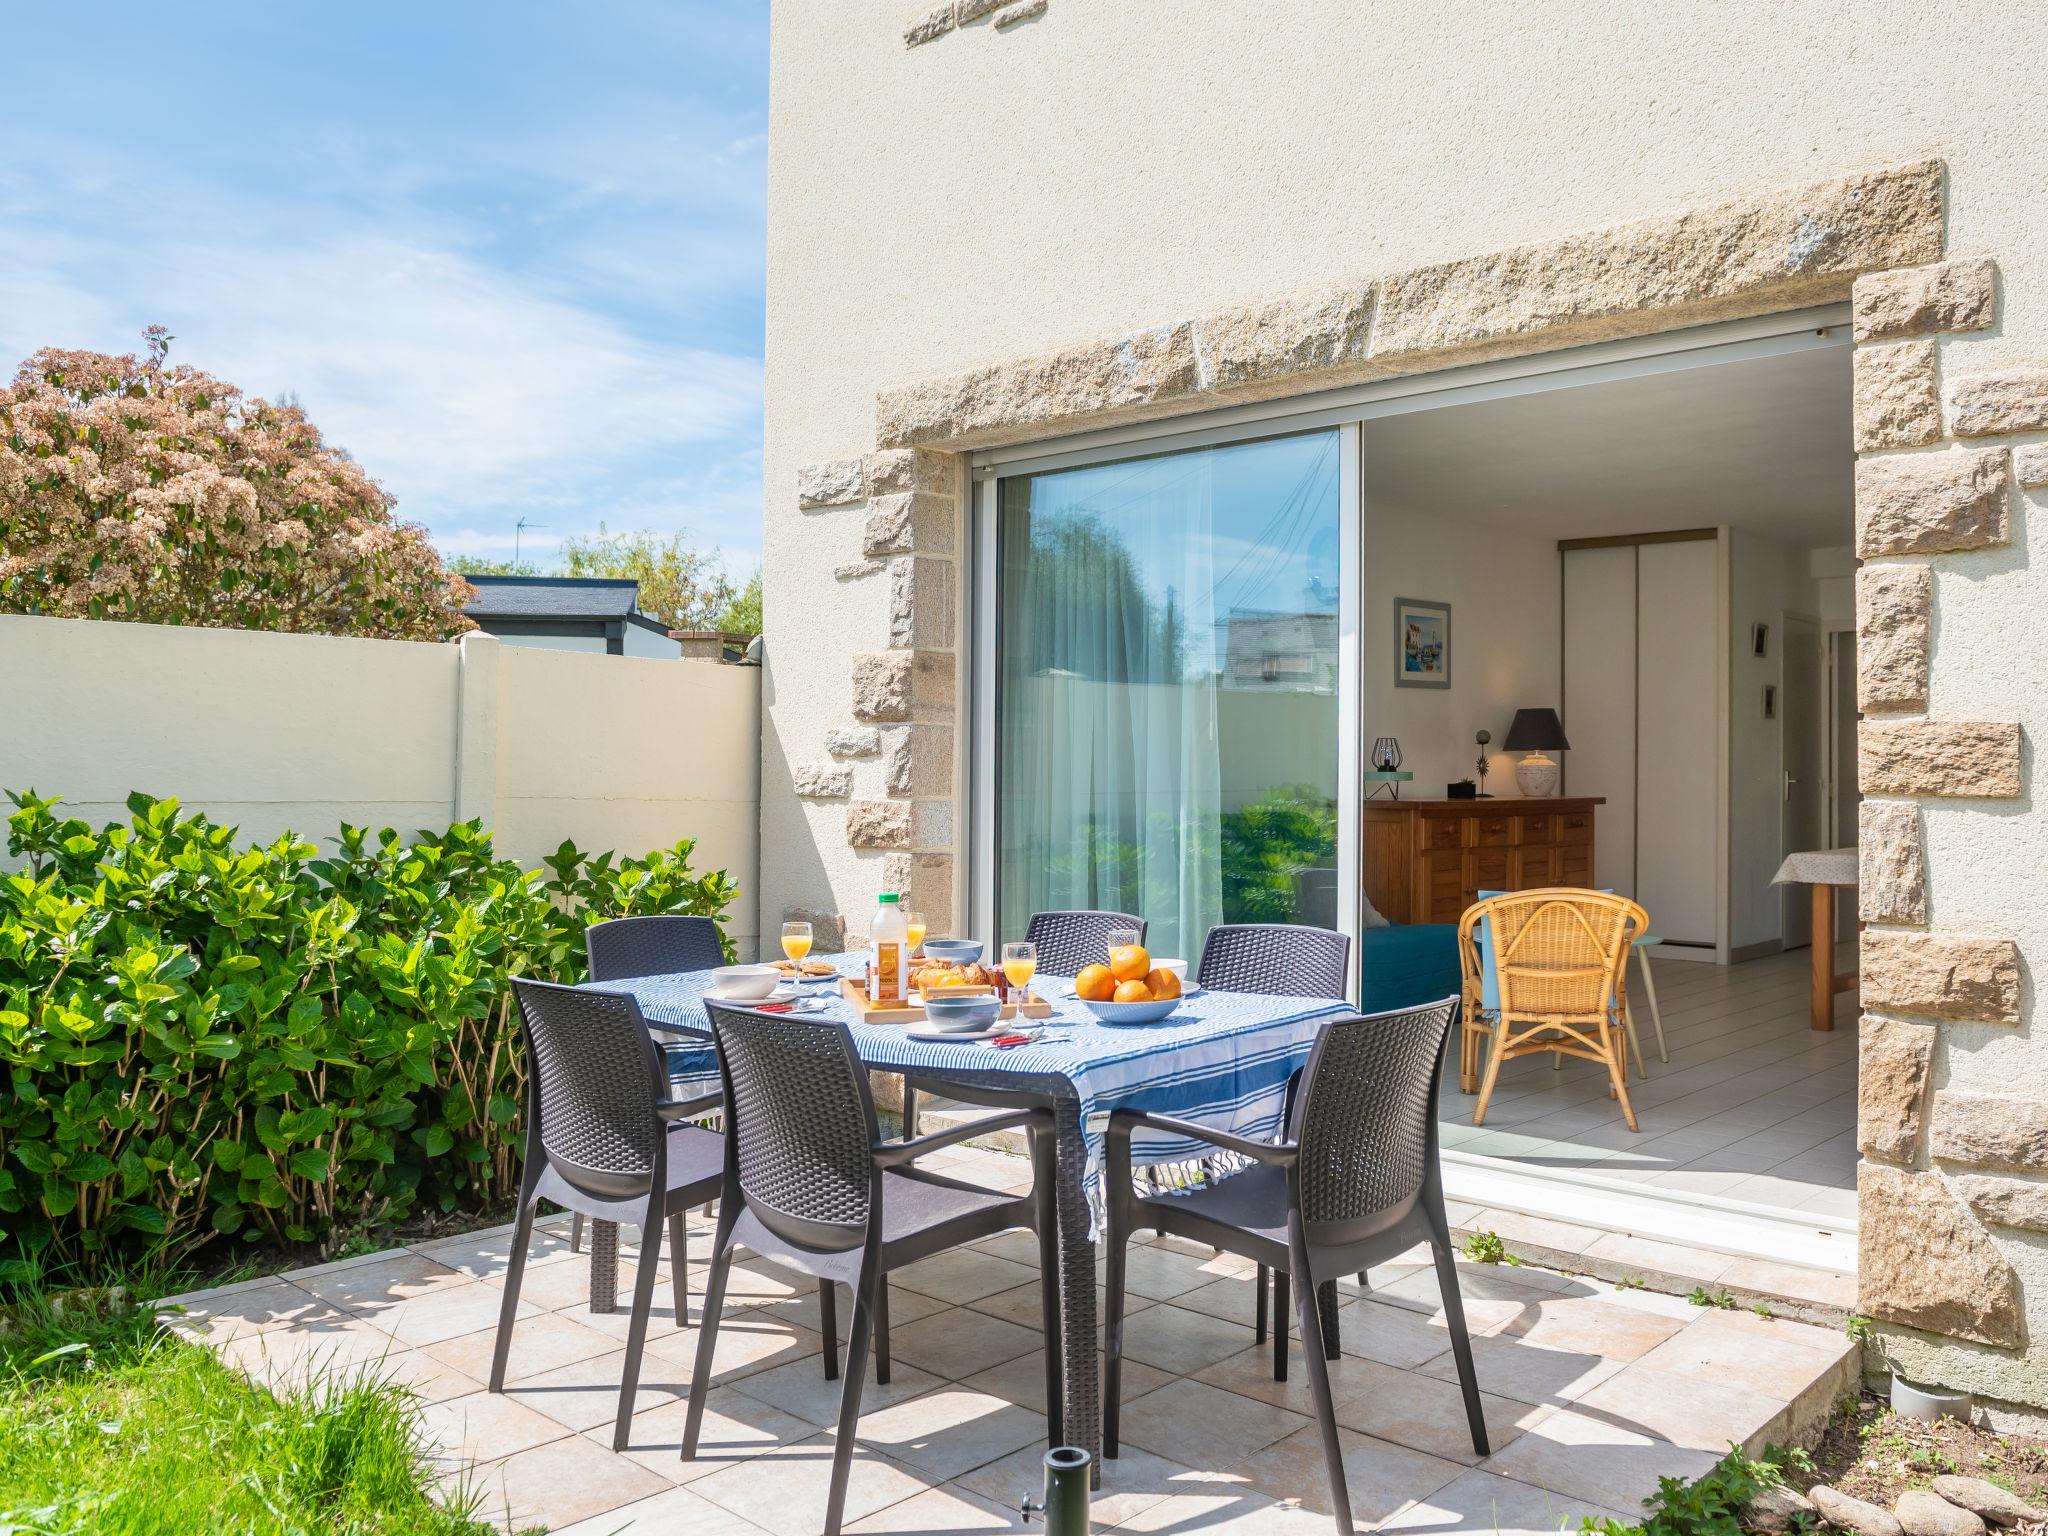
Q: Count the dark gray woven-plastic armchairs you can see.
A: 6